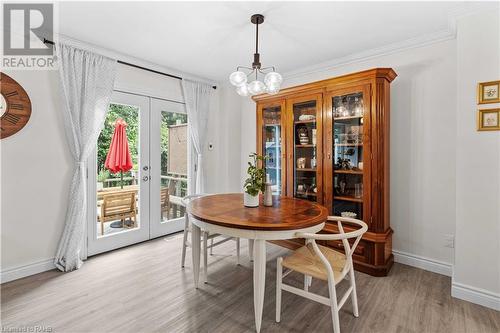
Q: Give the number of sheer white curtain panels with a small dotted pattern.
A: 2